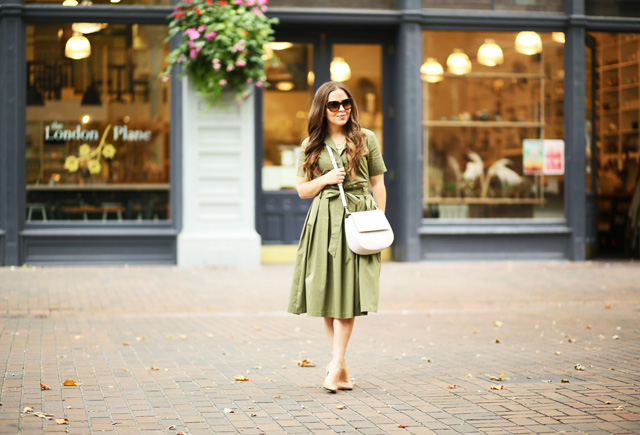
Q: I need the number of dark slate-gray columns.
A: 3